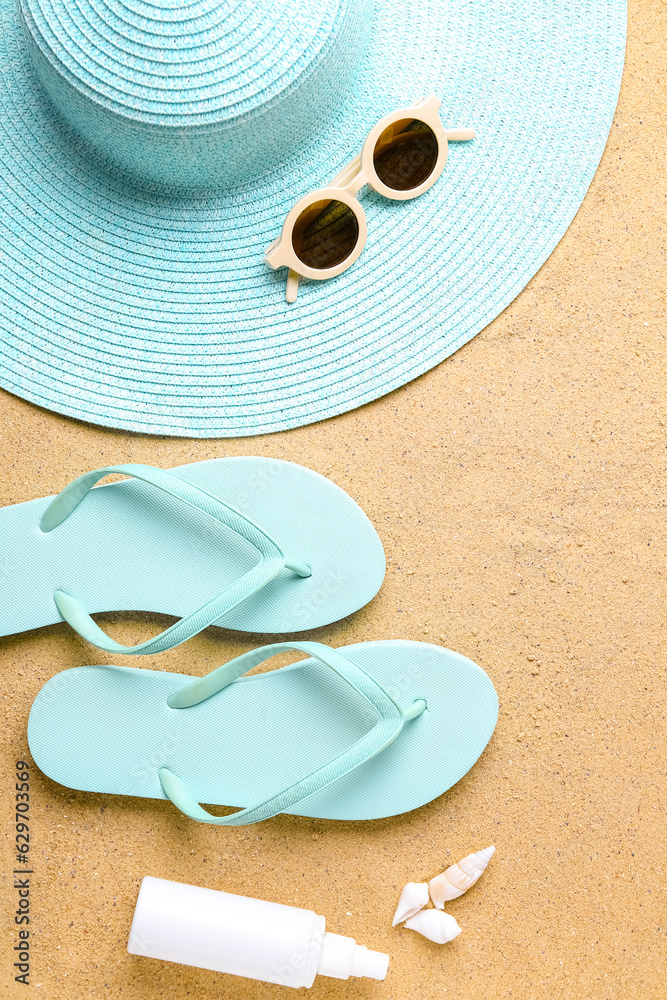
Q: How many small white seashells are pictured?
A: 3